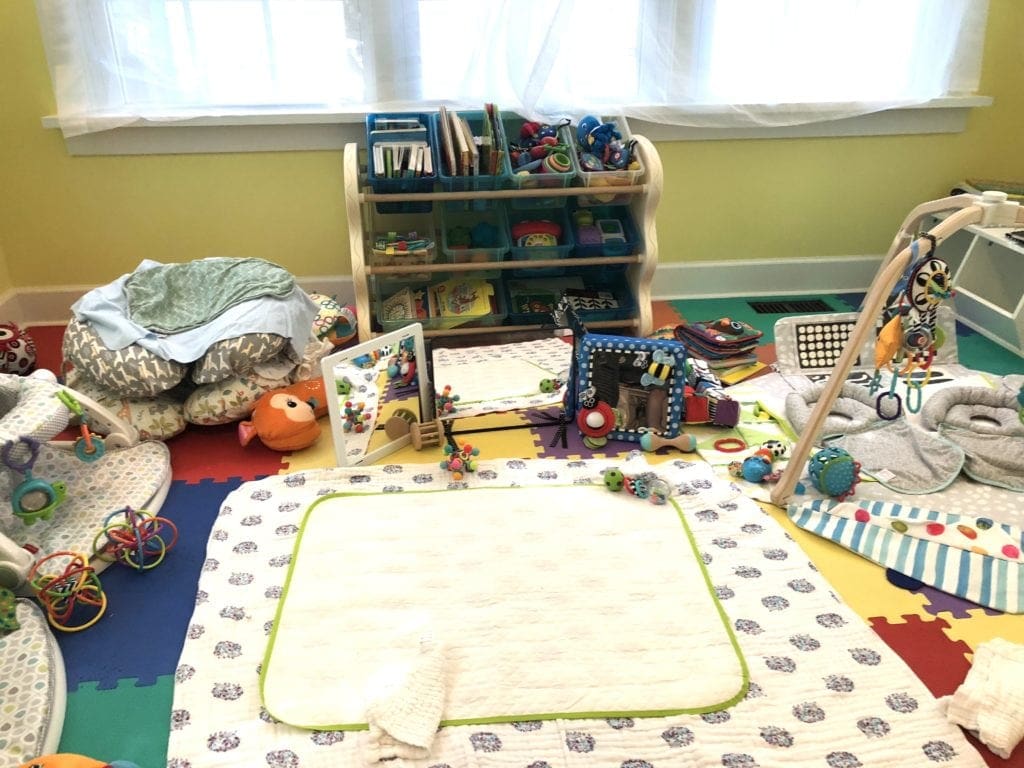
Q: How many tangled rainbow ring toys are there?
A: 2